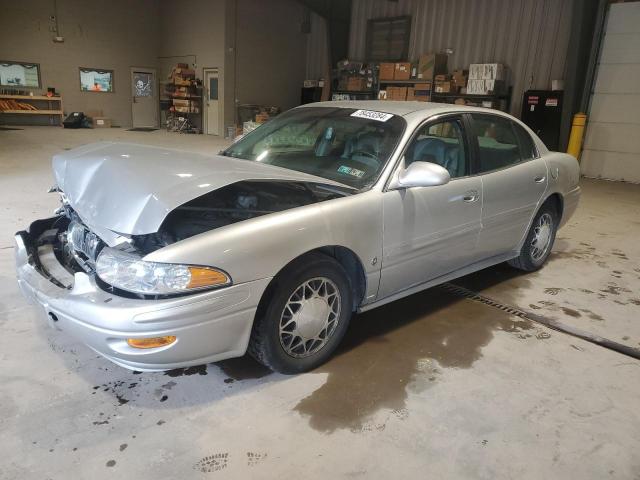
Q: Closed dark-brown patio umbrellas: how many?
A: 0